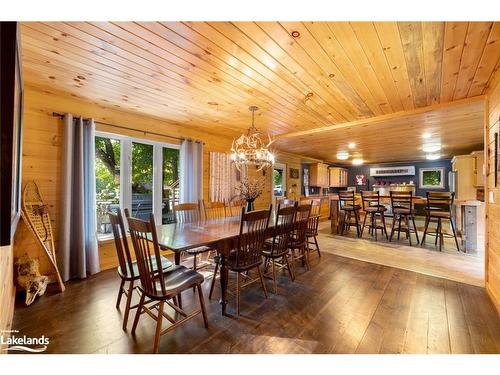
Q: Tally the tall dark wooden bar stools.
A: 4